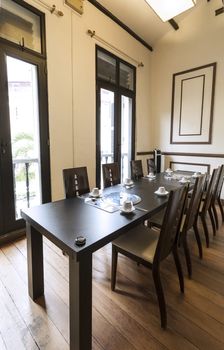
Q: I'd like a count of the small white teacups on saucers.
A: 8